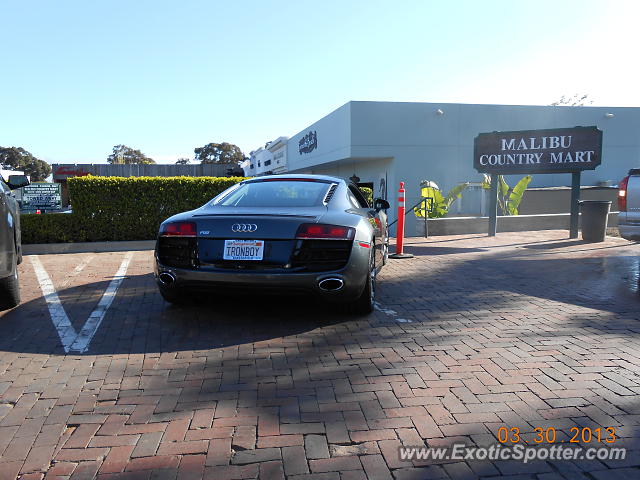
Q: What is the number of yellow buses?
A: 0